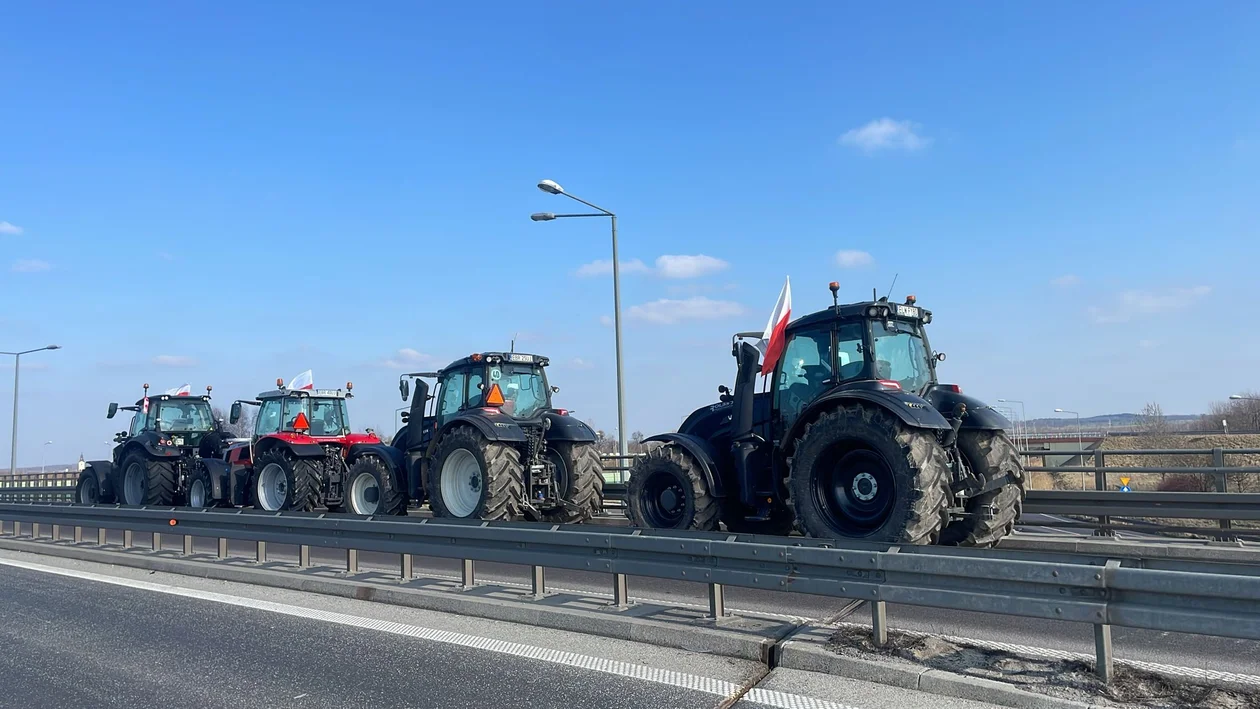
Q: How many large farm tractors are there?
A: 4